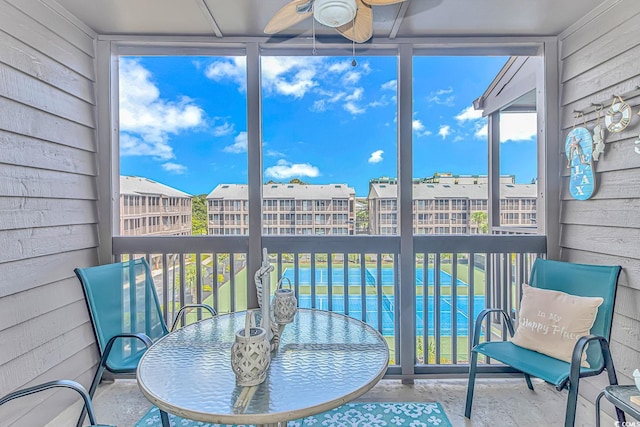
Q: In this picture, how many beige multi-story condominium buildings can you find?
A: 3